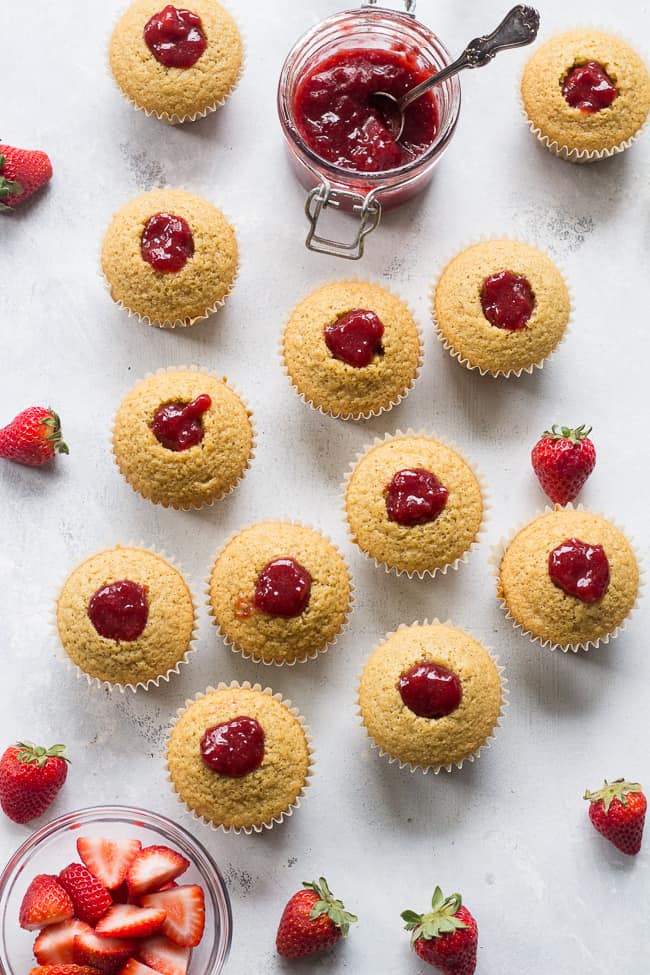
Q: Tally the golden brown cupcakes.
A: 12